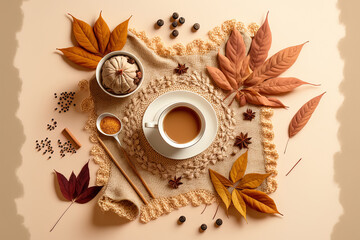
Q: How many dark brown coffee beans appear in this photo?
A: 9